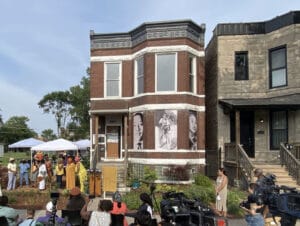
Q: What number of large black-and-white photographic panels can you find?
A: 3